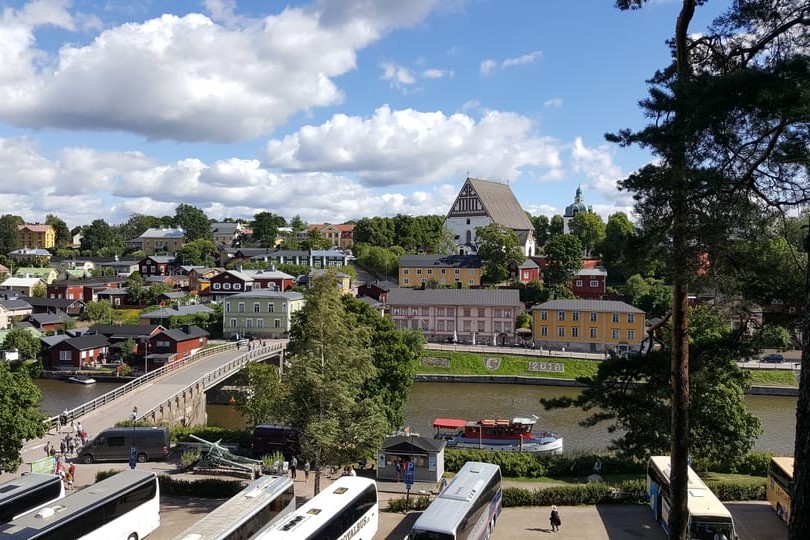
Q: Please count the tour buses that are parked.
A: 7